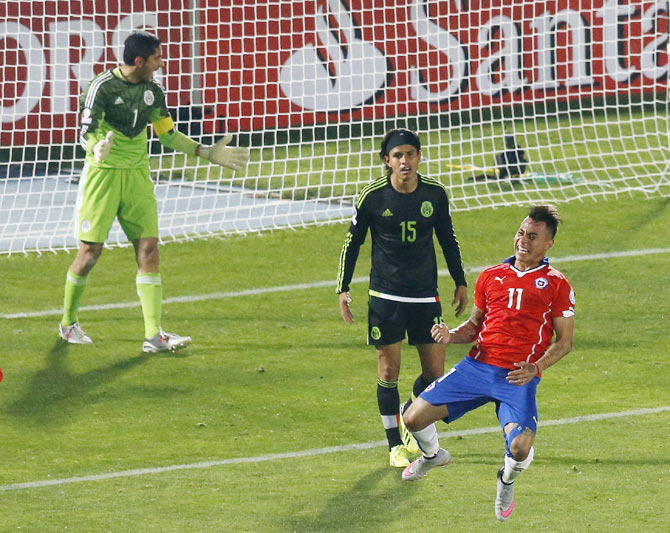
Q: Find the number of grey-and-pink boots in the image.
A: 2